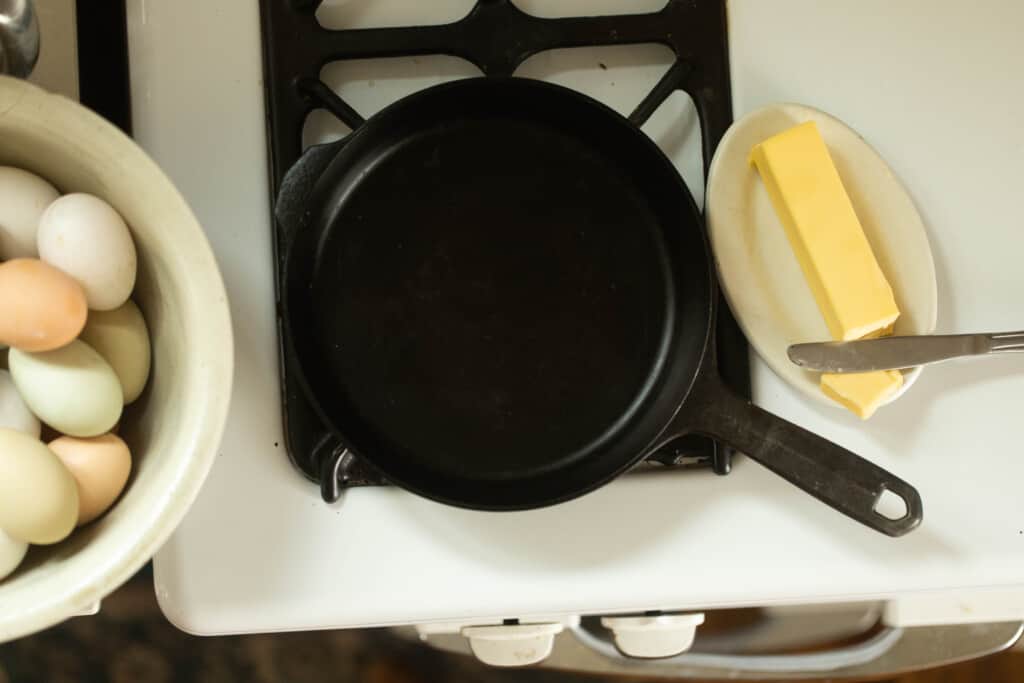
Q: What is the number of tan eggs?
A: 2